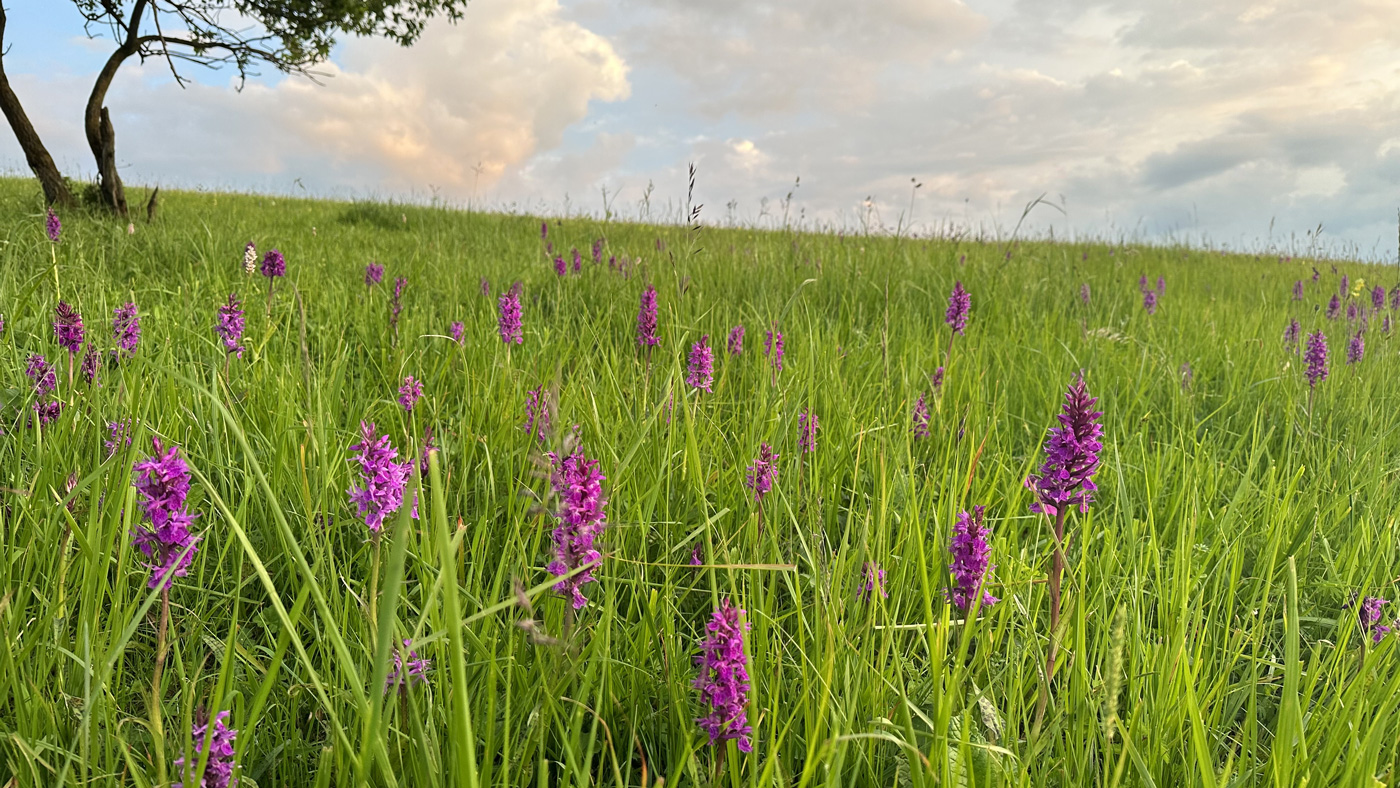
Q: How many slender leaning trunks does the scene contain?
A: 2